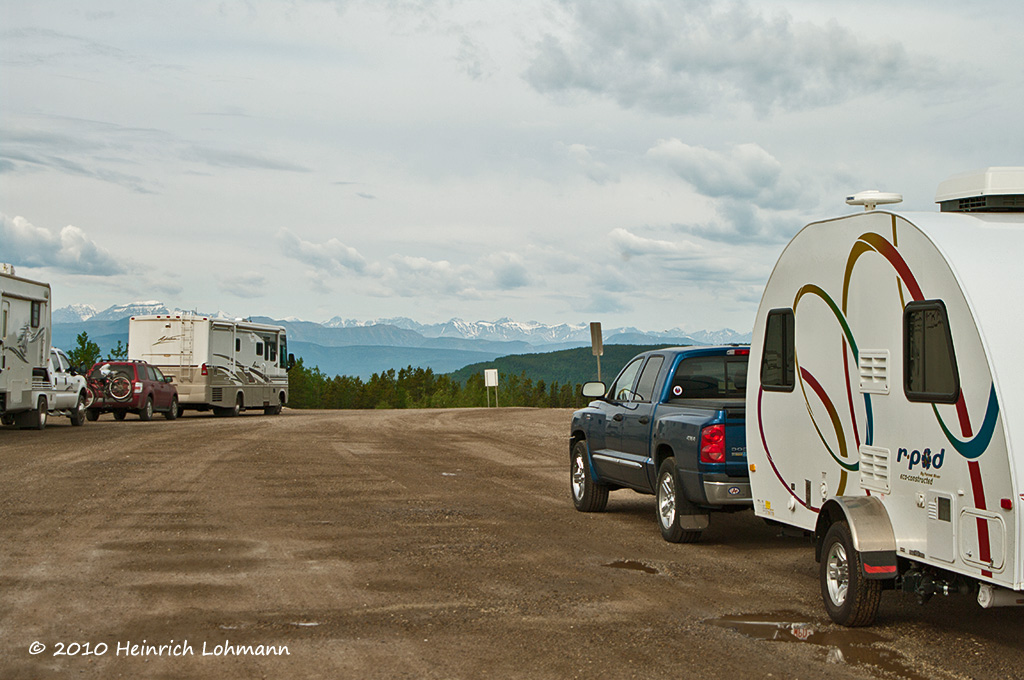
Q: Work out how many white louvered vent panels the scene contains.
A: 2